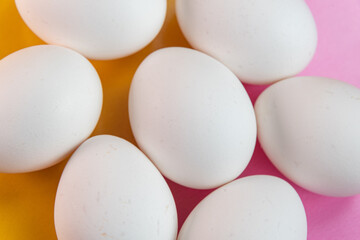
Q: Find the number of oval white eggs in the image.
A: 7